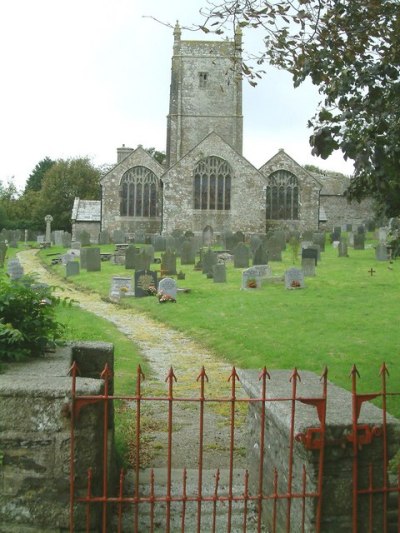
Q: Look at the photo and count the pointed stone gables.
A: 3